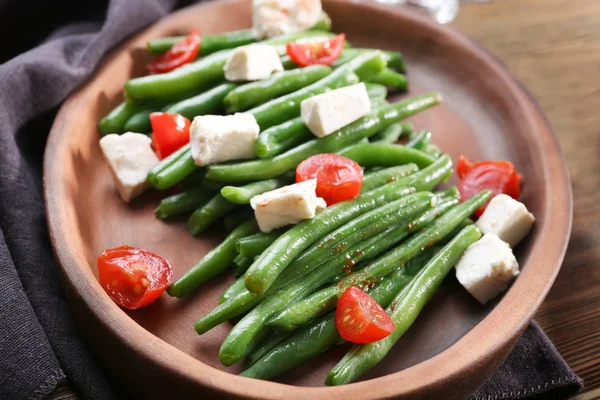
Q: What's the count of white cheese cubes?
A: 8